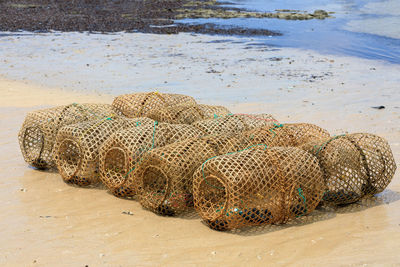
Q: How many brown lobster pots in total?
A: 10